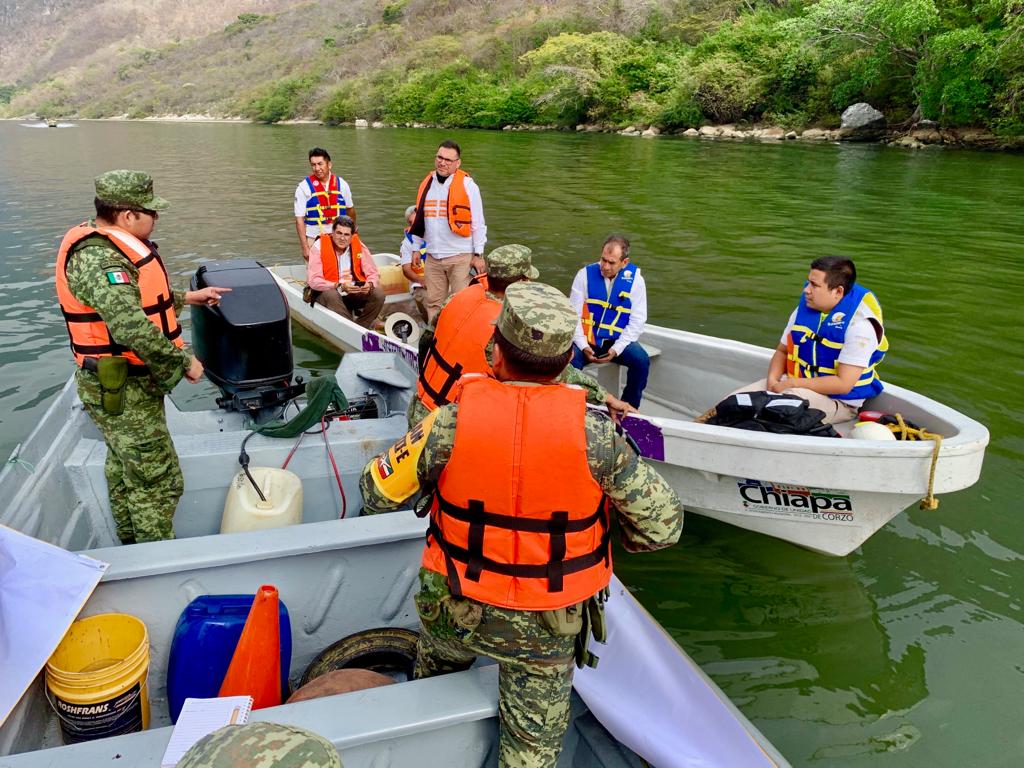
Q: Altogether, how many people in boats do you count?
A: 10